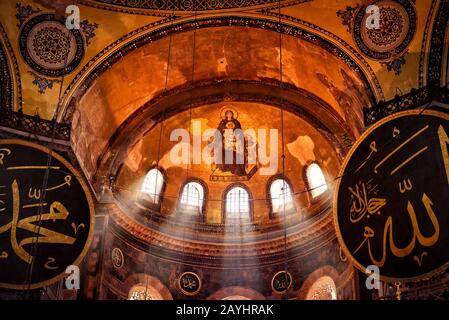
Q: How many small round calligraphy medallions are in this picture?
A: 3